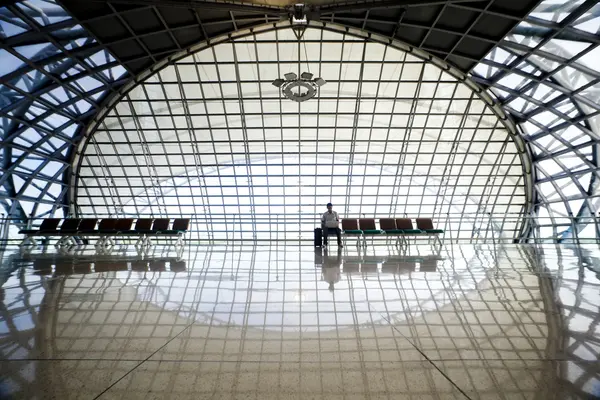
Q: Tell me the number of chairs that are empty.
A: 13